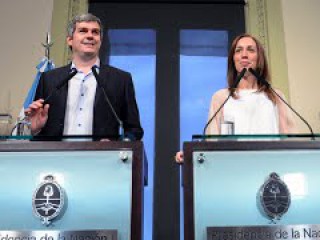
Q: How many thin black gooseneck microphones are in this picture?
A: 4